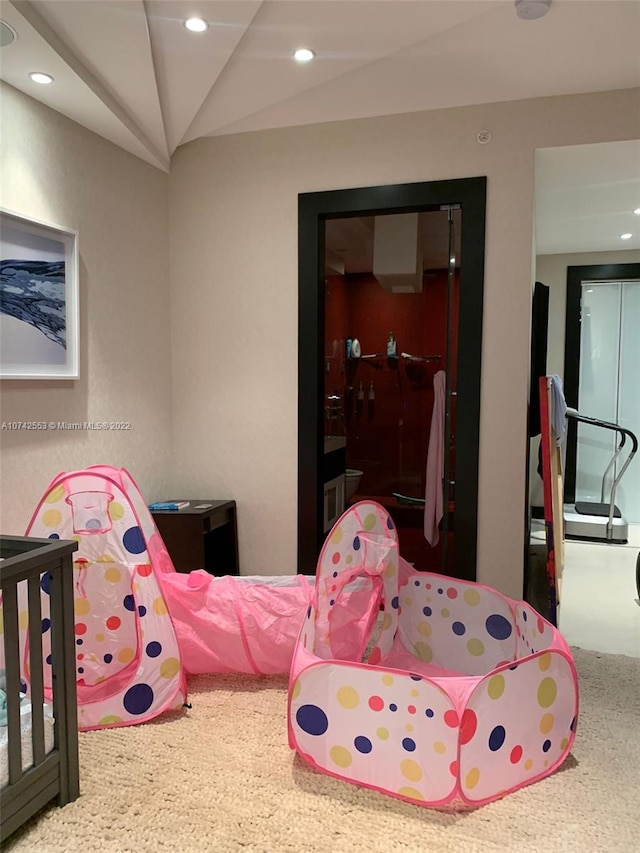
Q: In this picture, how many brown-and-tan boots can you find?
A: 0